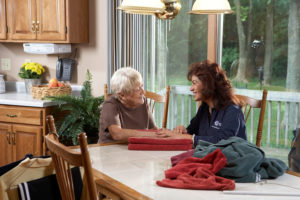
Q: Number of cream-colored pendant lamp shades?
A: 2